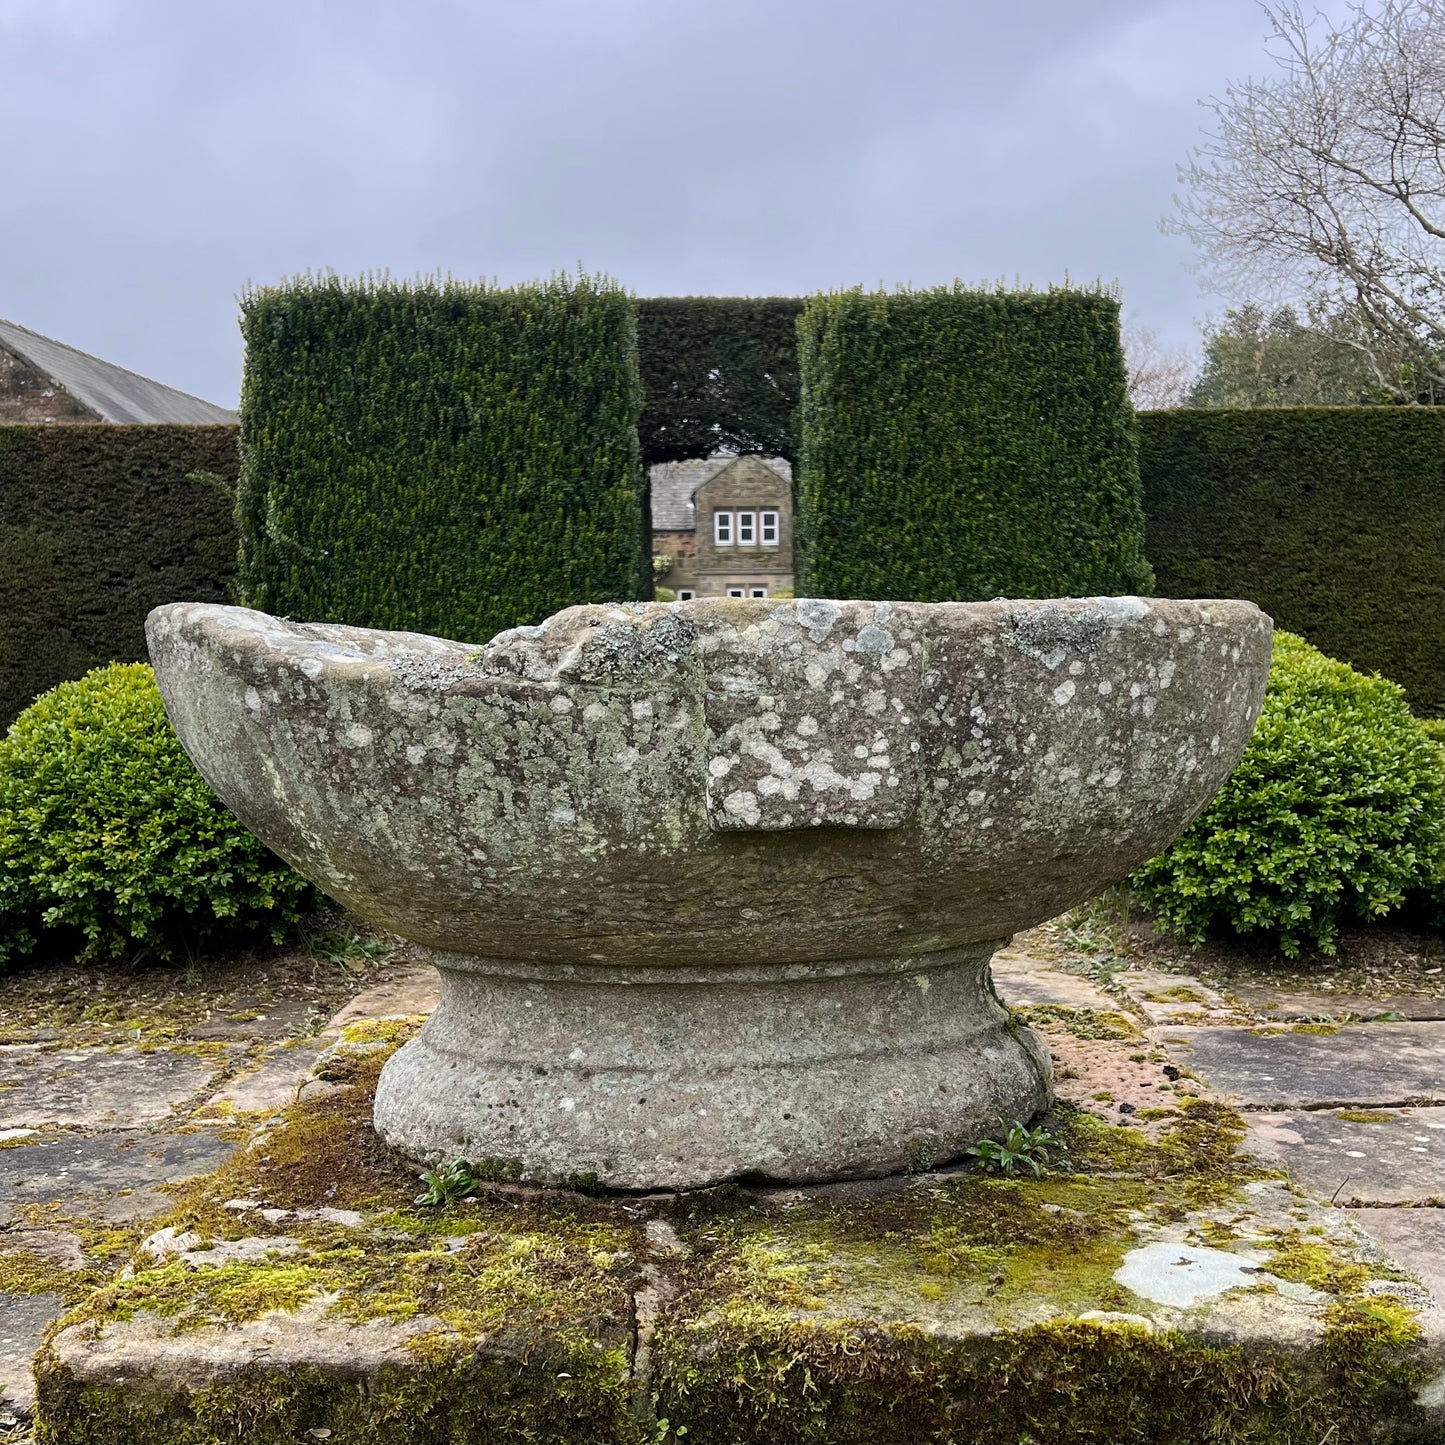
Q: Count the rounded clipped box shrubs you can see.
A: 2